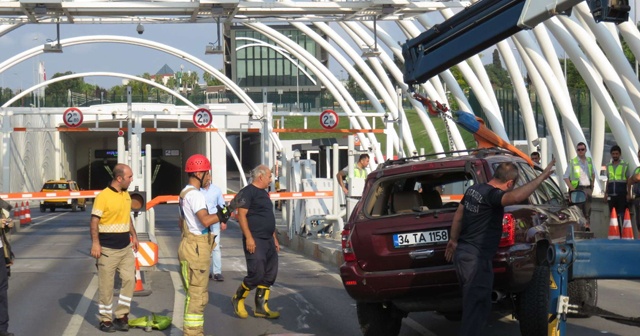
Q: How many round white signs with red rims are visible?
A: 3